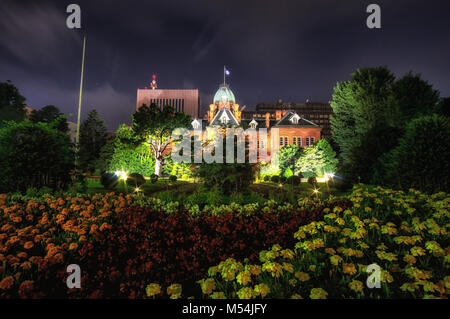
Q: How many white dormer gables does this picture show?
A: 4